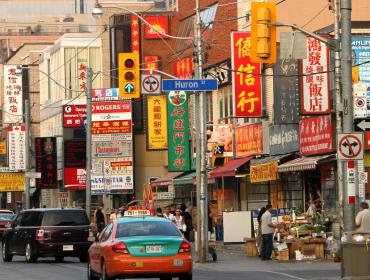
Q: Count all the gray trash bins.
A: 1